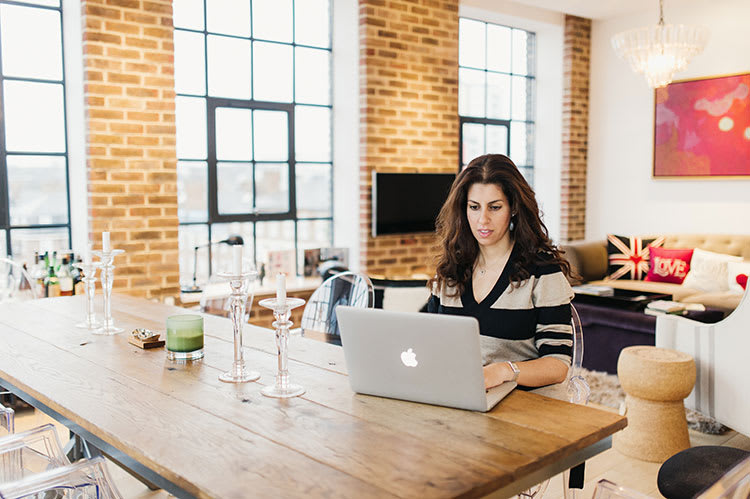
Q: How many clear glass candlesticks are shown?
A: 4